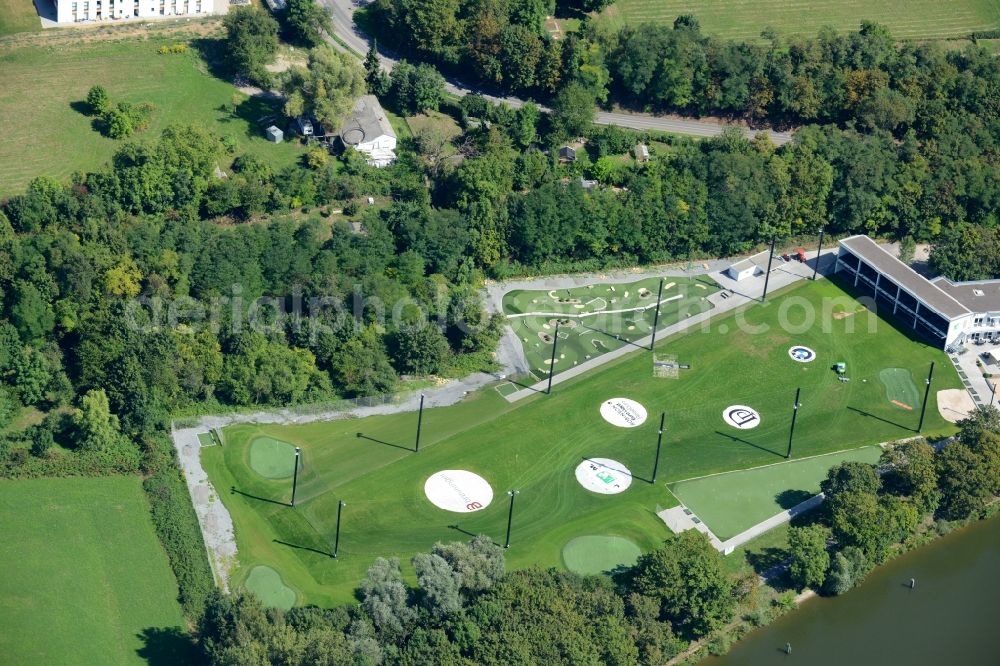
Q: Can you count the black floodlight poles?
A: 11